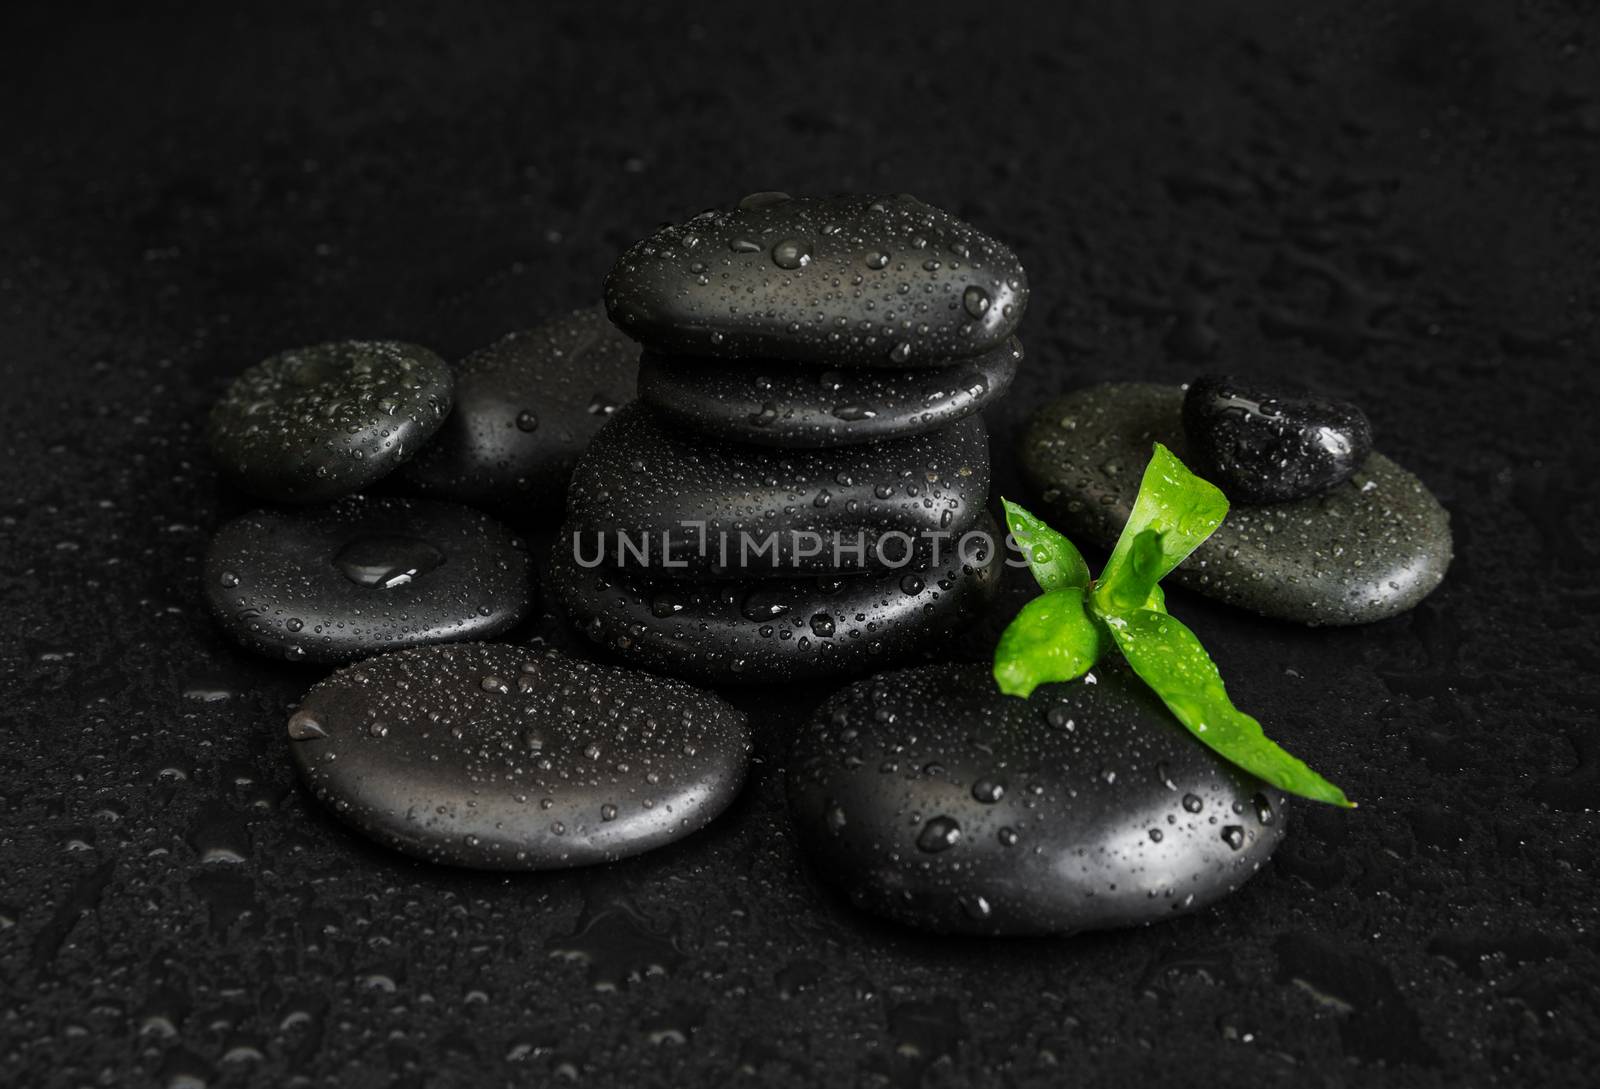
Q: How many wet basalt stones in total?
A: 11